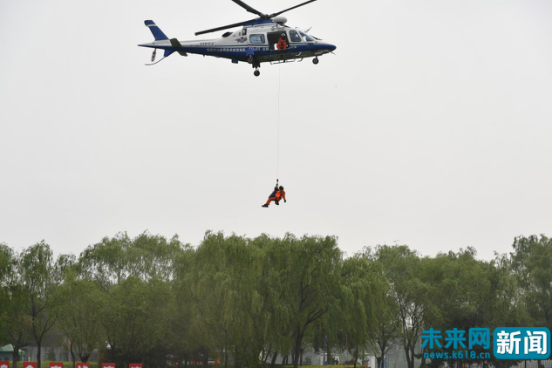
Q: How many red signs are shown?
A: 6